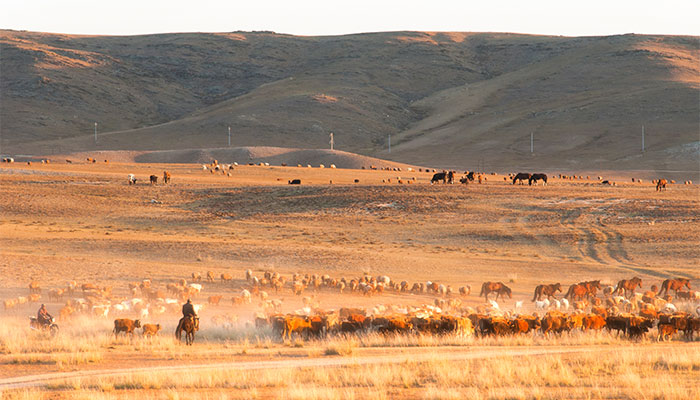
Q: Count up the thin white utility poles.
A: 6